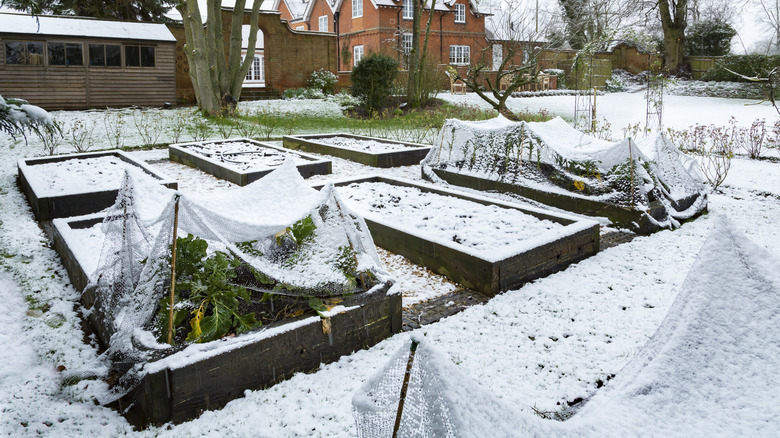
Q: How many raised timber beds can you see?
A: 6